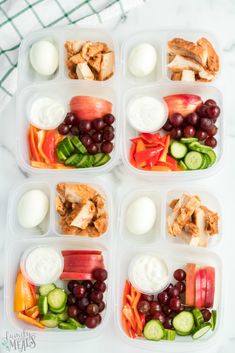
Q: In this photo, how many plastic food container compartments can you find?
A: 12